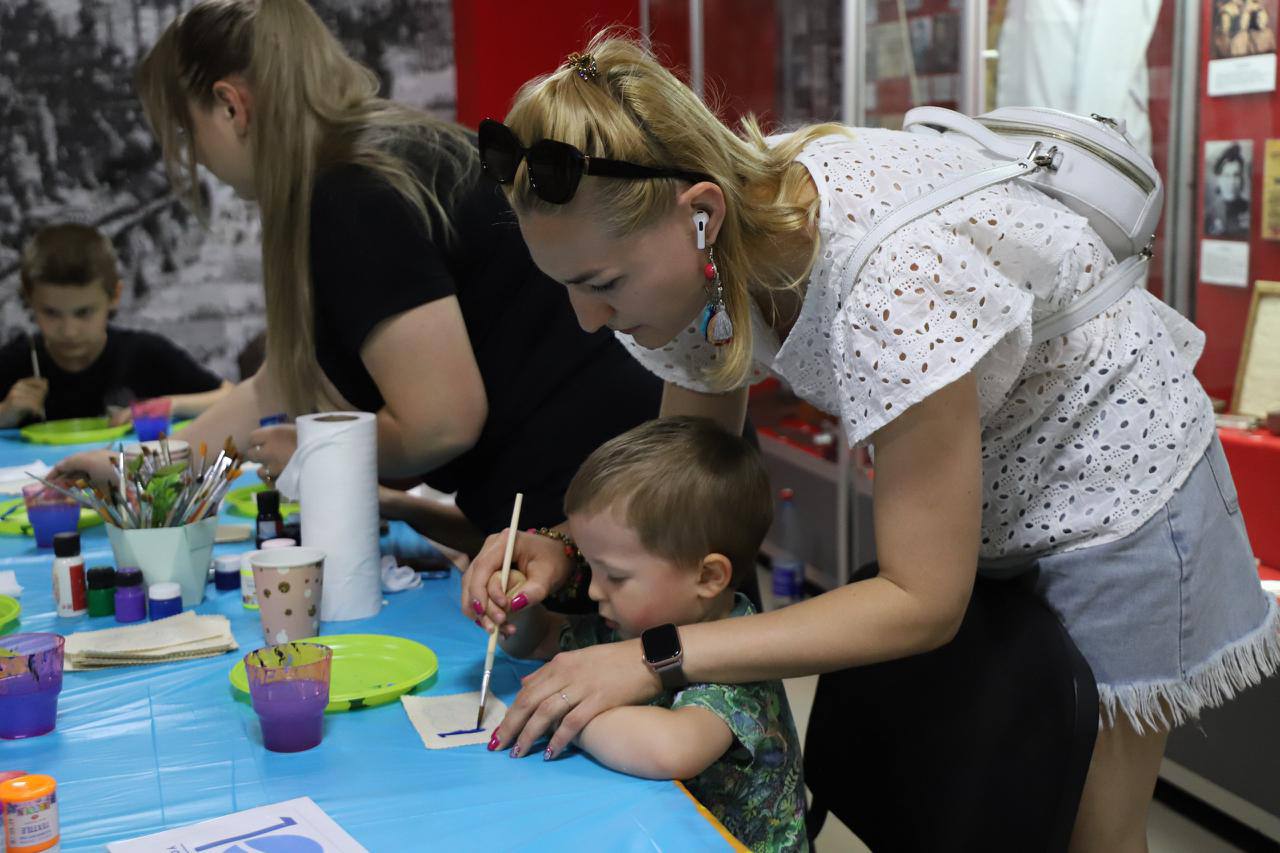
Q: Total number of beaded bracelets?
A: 1